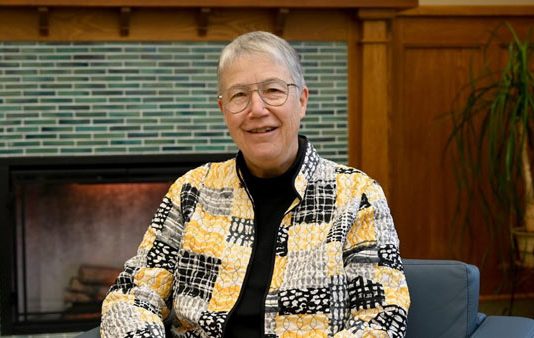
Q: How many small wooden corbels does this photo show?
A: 4